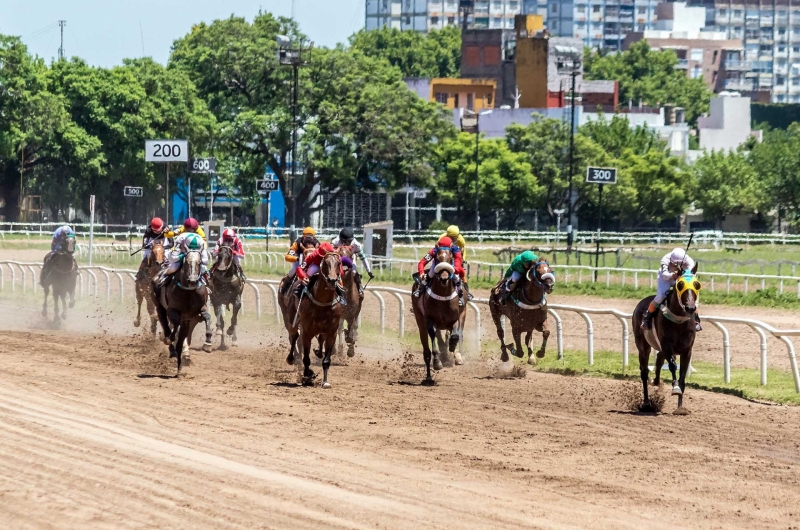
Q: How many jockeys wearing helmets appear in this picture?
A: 12